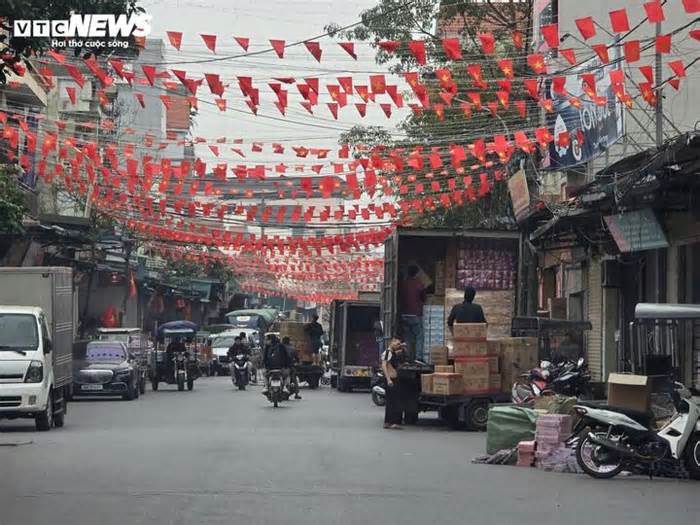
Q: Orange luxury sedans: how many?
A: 0